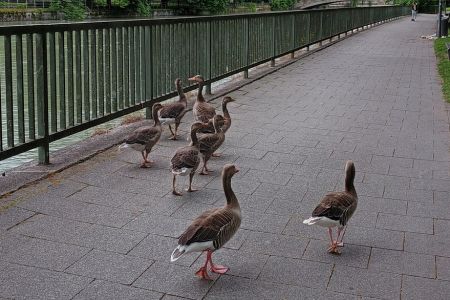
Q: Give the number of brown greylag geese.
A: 8